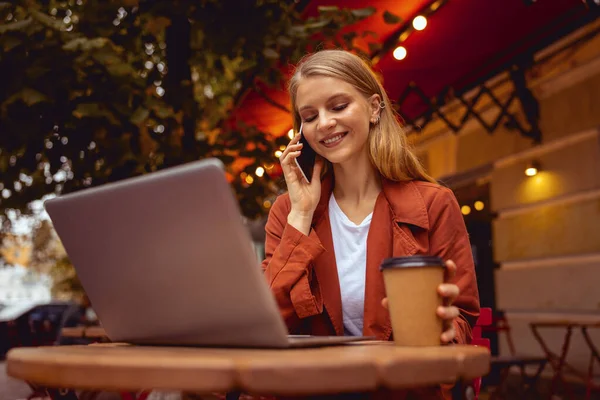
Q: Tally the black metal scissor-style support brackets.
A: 1